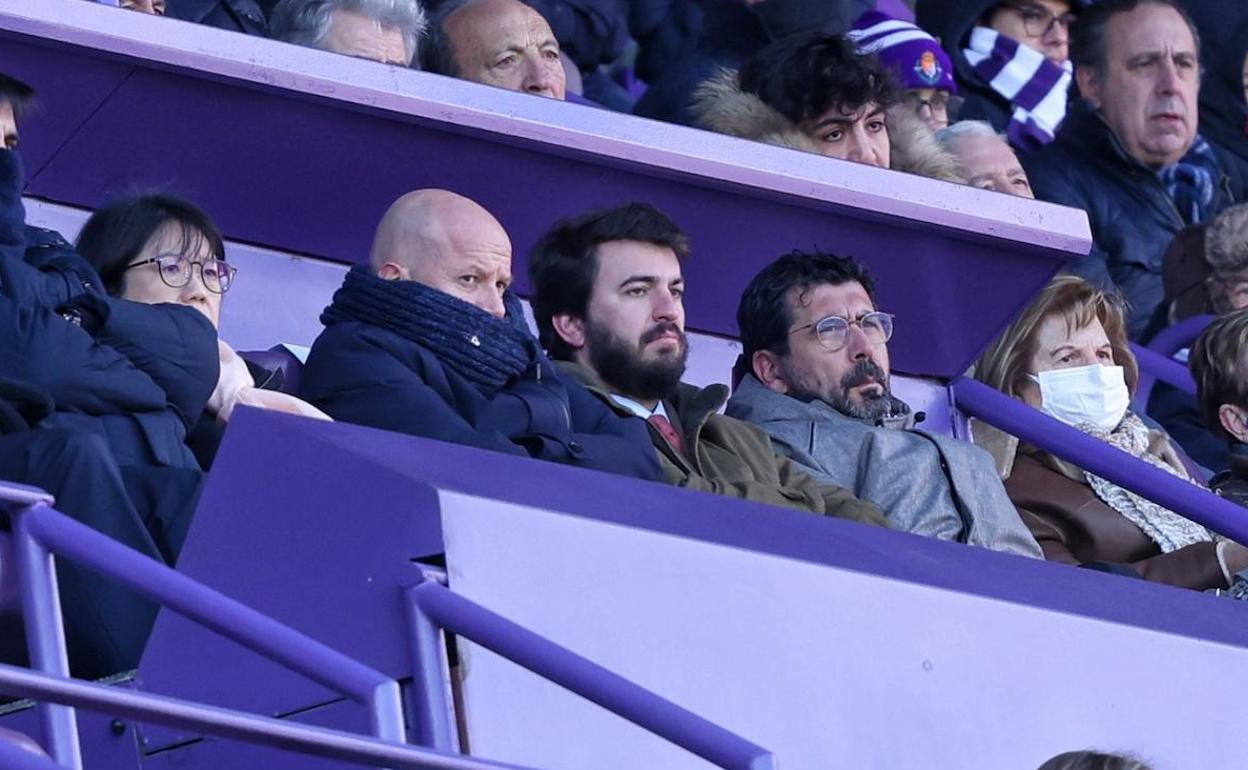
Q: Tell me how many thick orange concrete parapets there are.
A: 0